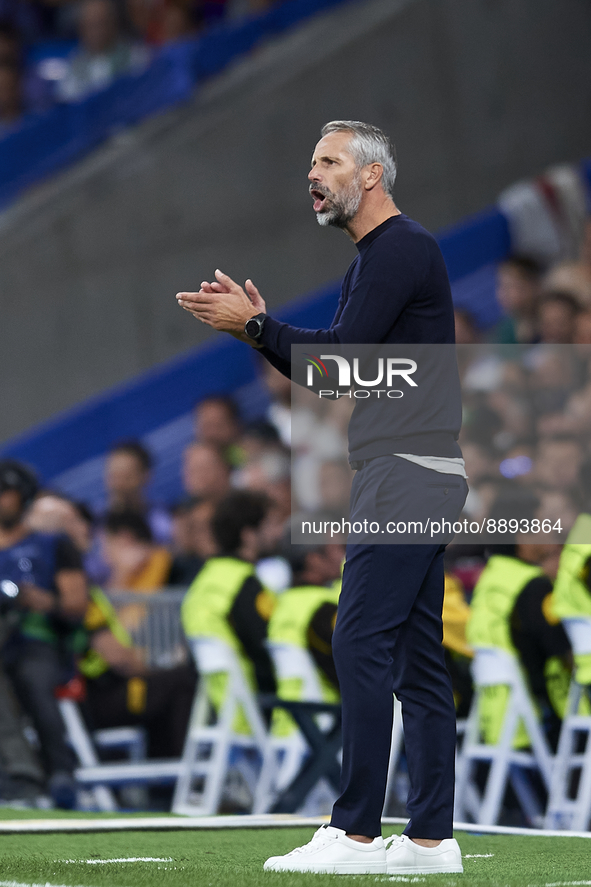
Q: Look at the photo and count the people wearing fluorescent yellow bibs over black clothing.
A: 4